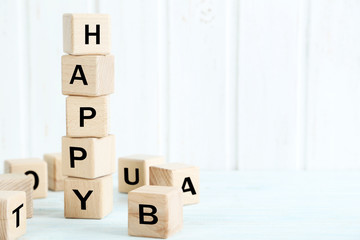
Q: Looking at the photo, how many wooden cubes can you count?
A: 12